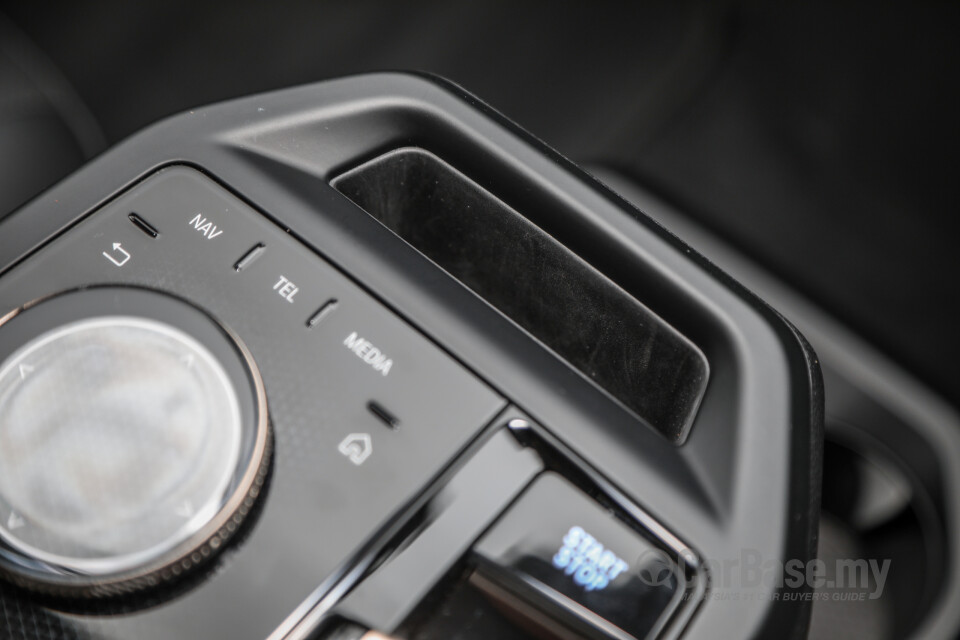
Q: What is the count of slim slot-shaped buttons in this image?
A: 4